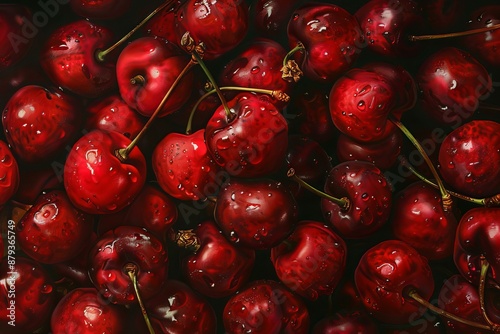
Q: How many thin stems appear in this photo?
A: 12